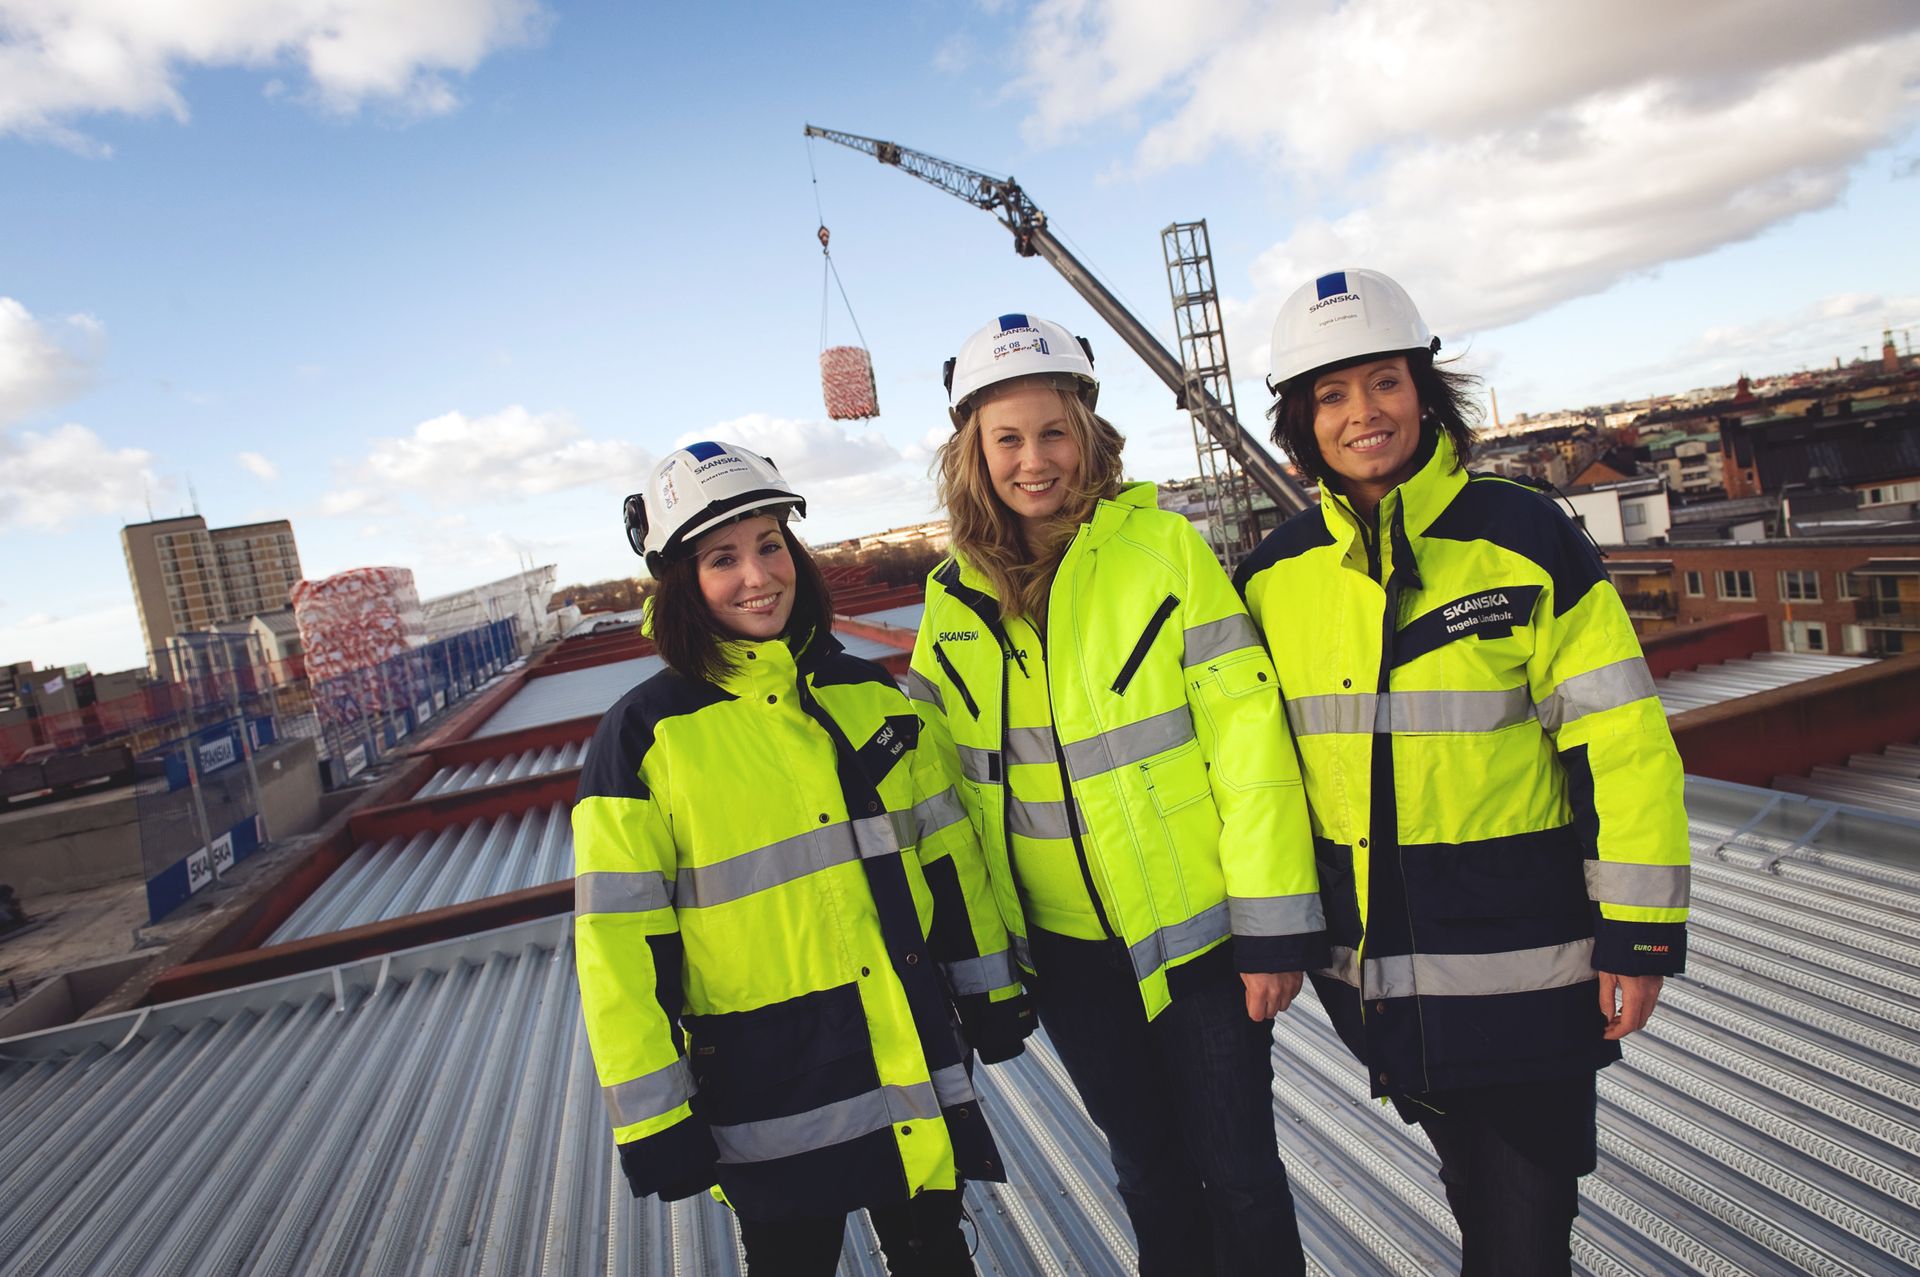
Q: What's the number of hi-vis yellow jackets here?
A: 3